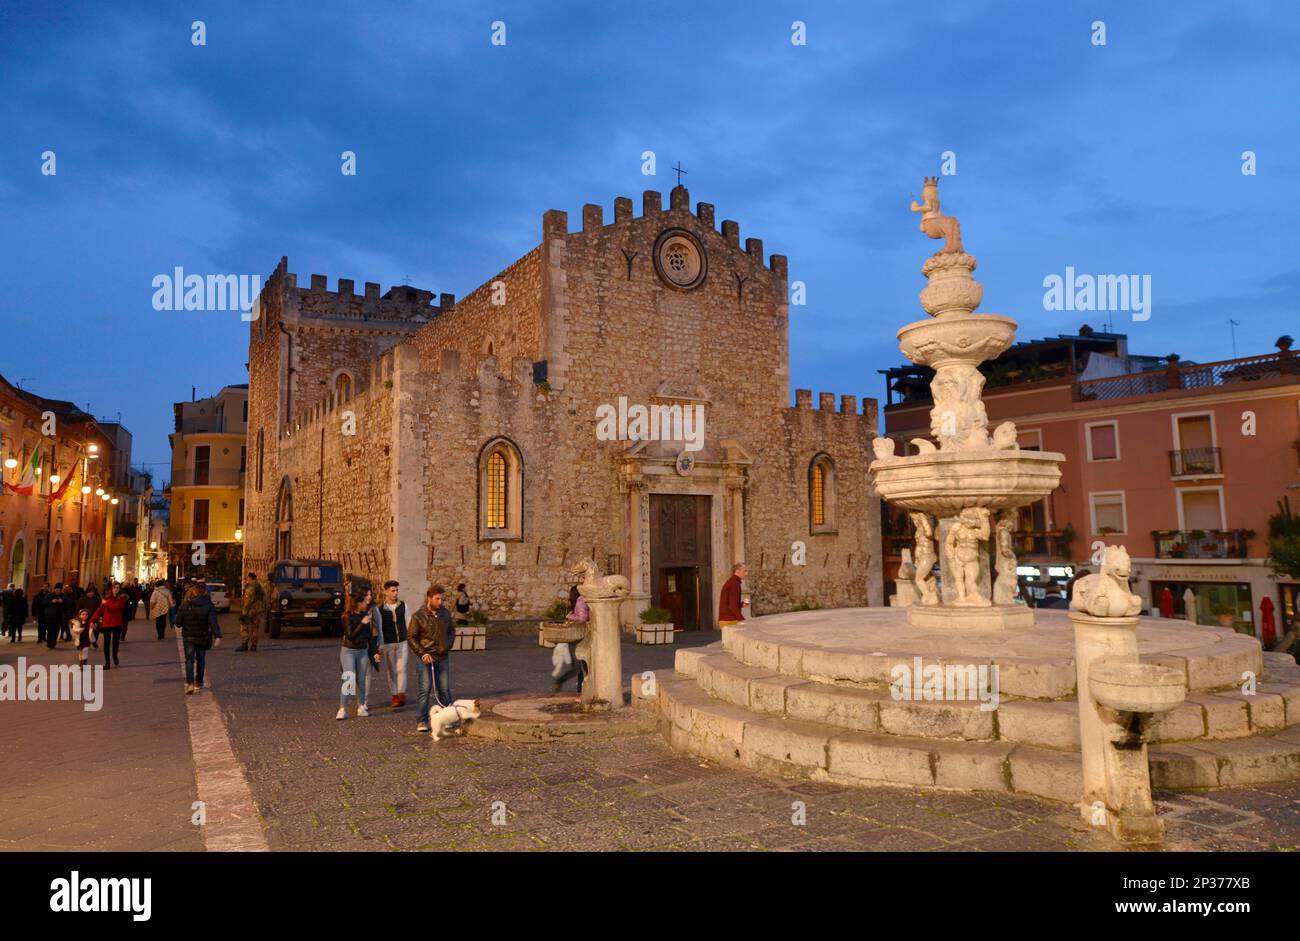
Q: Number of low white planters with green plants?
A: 3